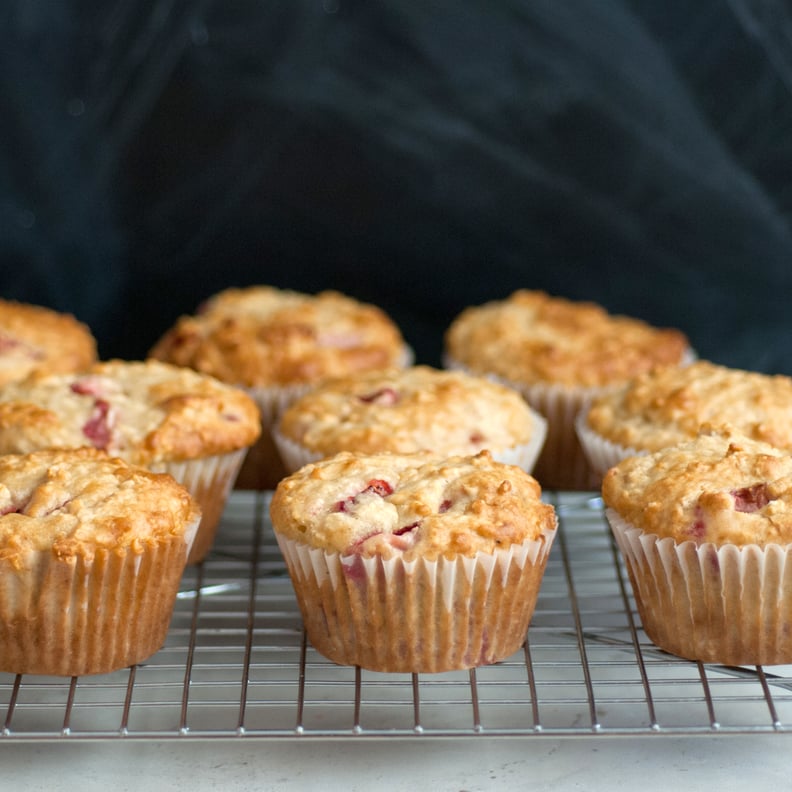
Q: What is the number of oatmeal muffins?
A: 9